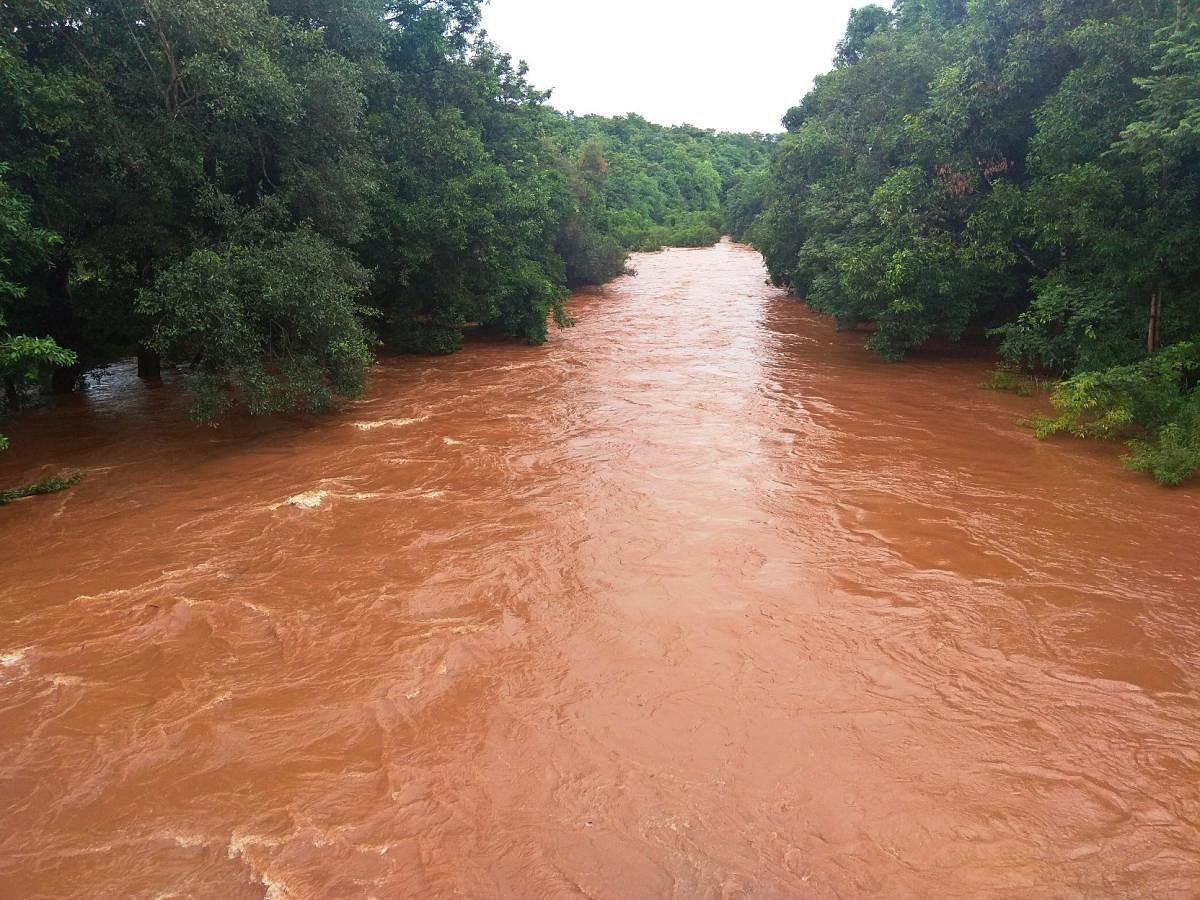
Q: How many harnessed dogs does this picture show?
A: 0